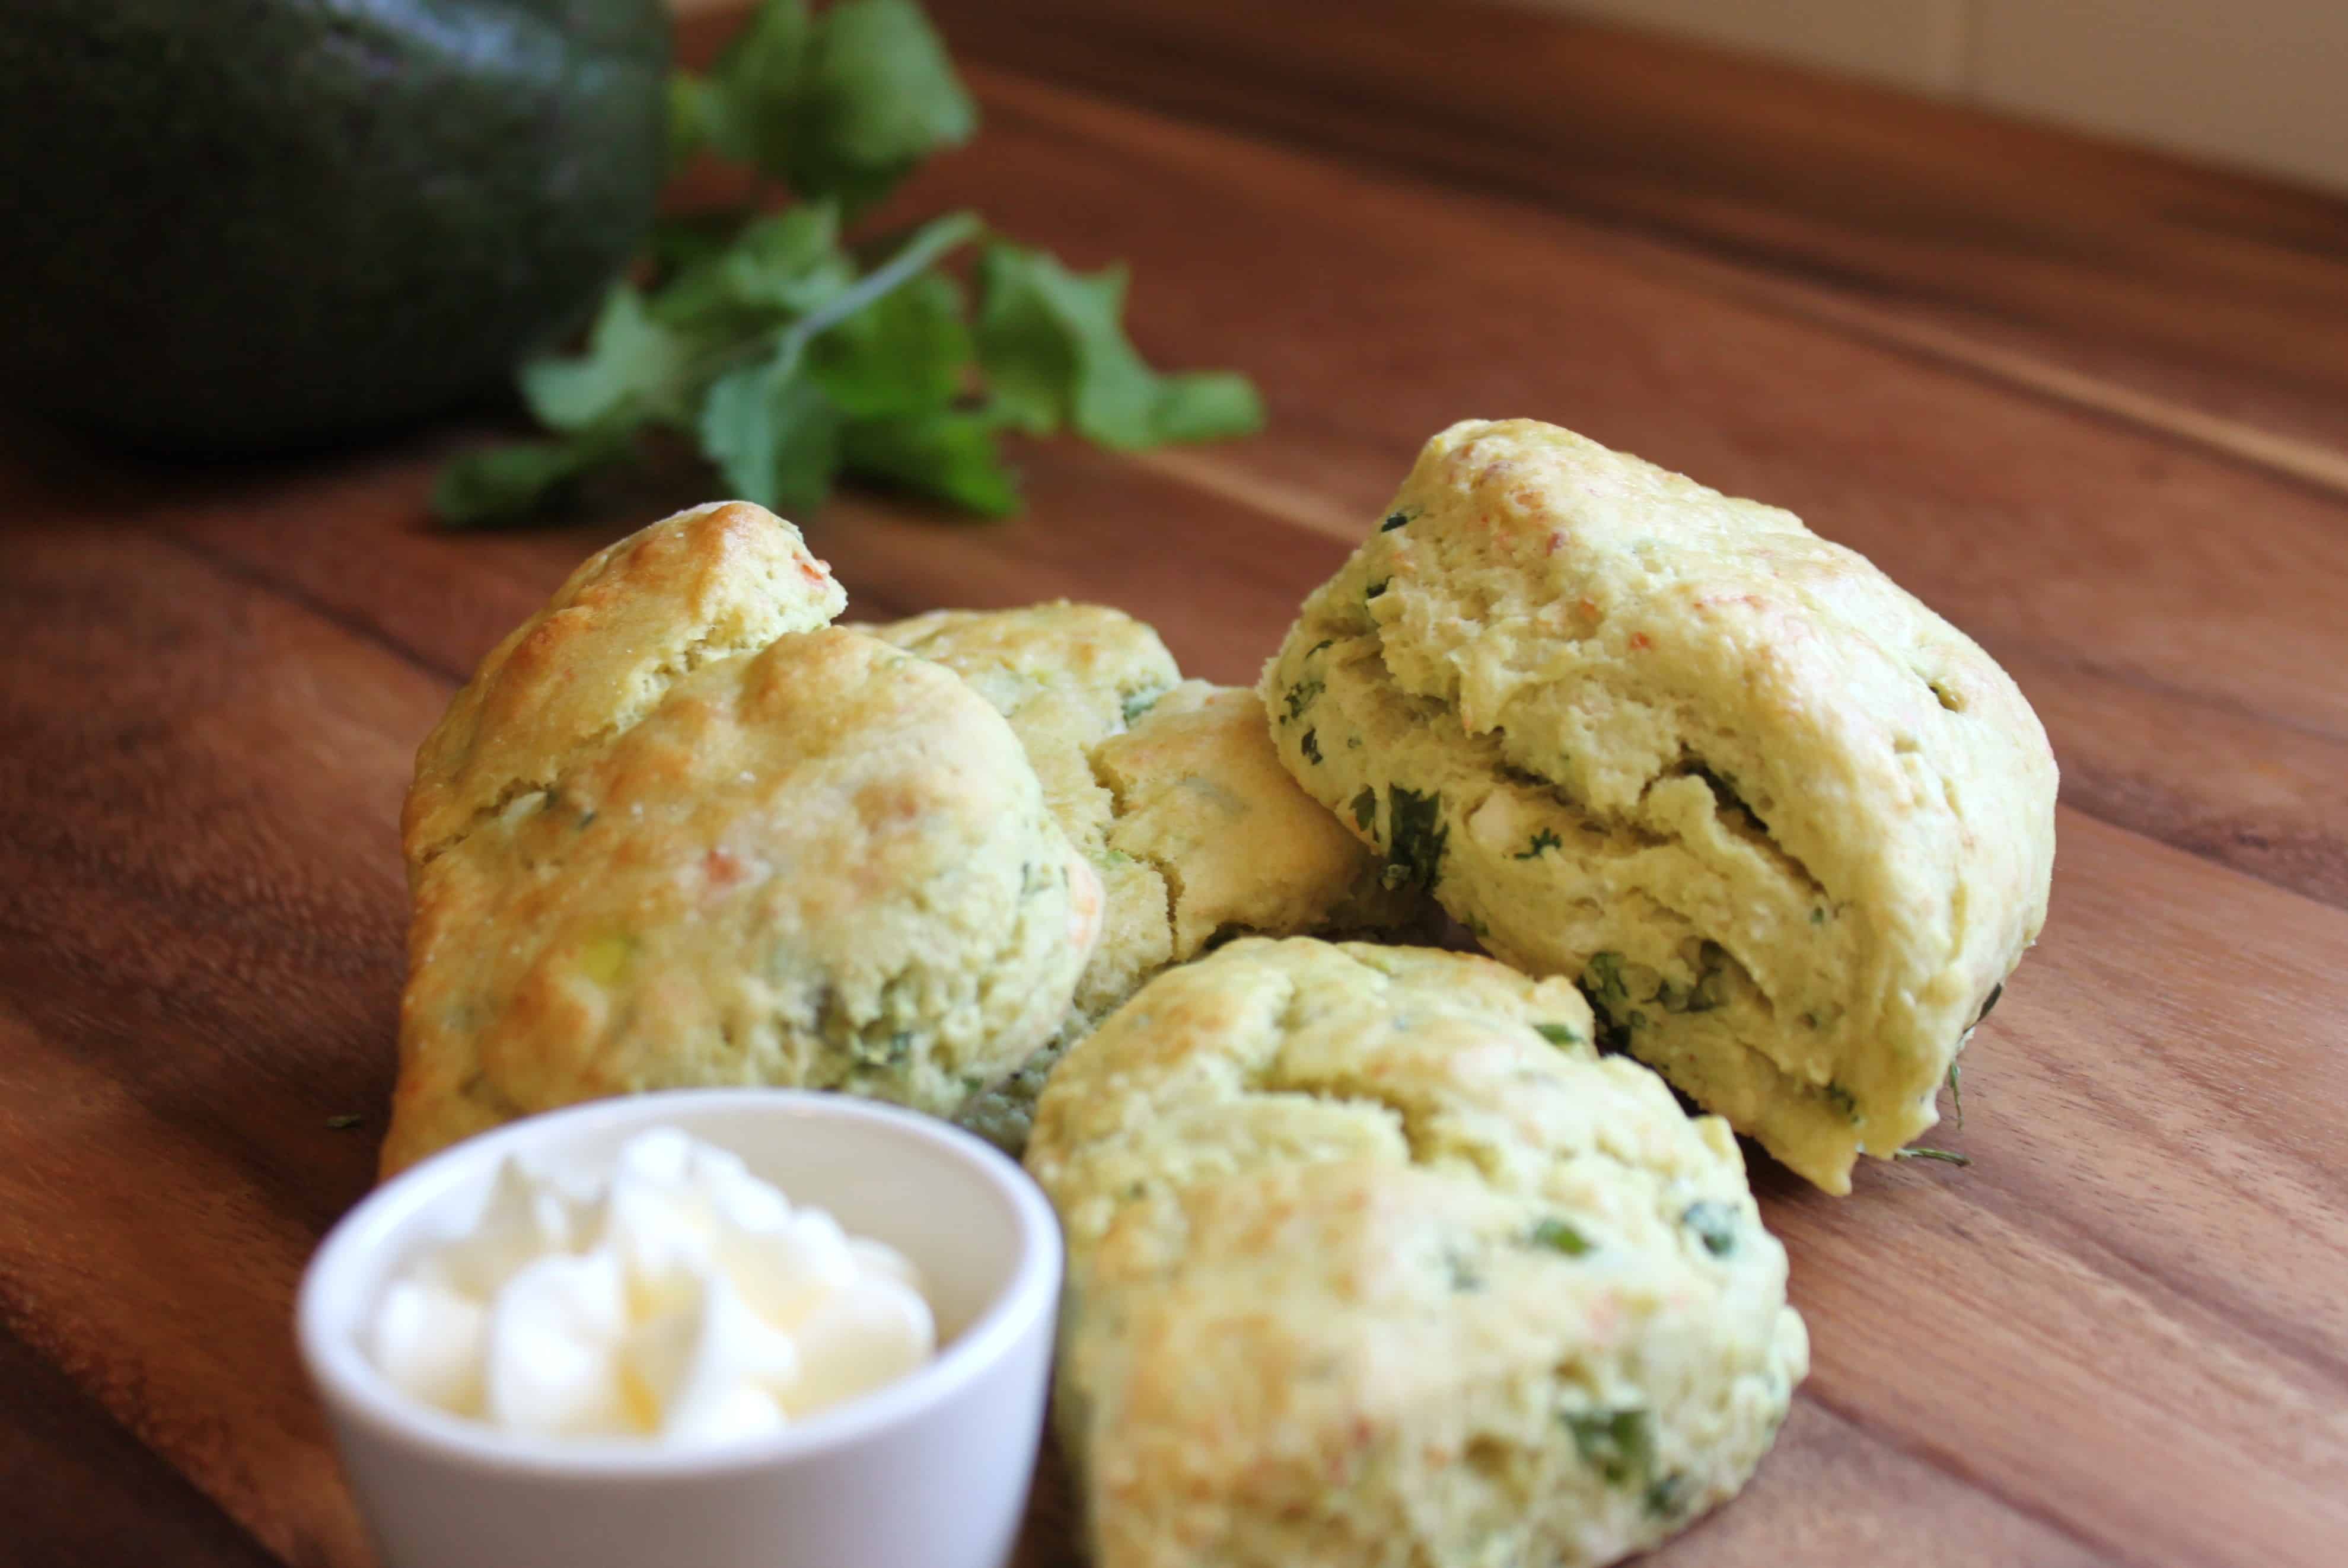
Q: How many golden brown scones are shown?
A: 4